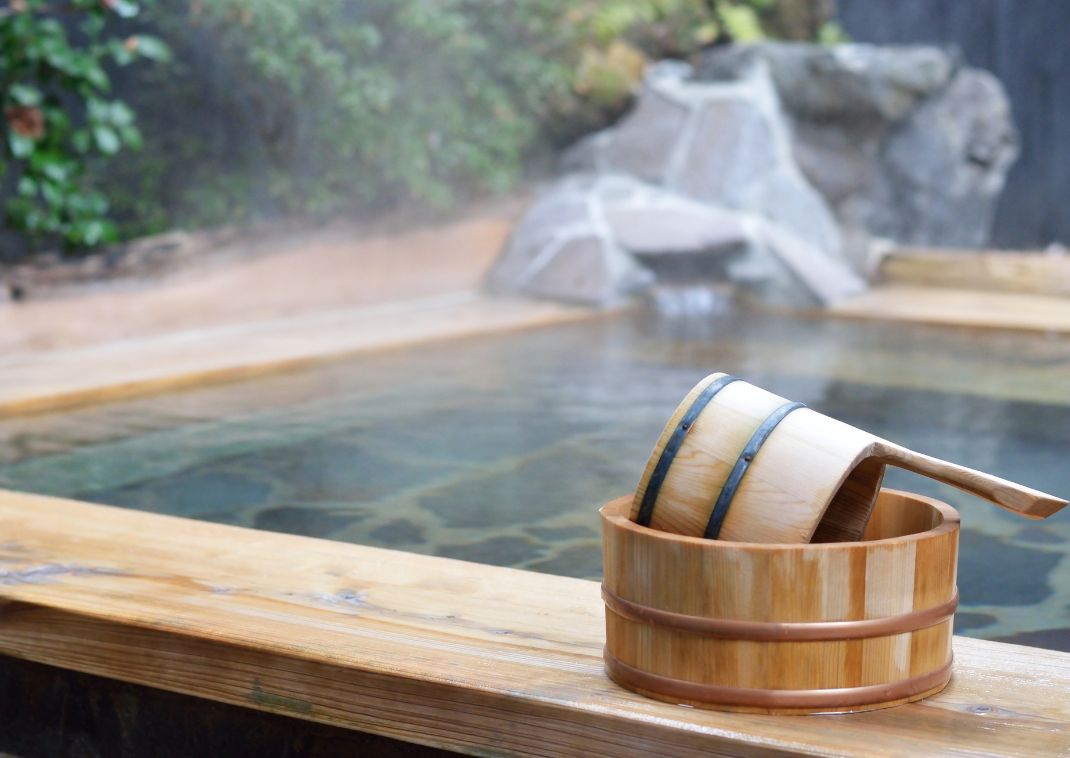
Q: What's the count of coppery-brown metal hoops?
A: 2